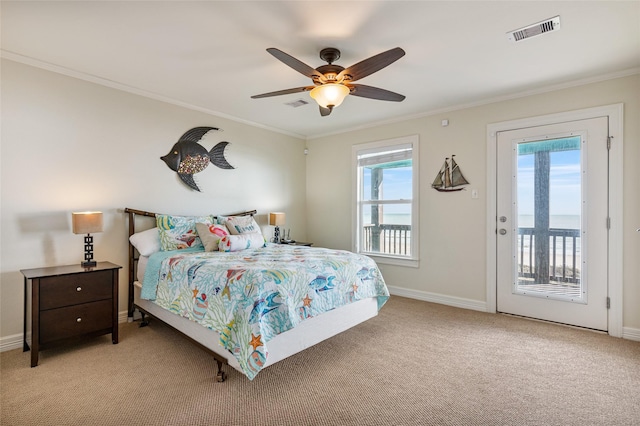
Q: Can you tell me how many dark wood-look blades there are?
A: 5